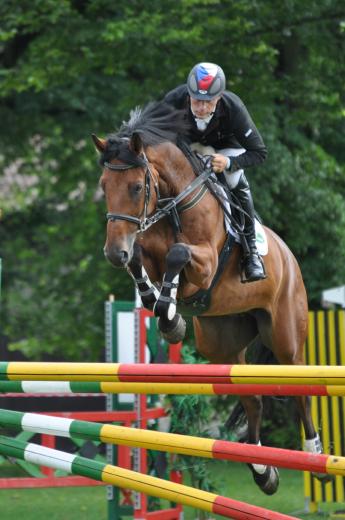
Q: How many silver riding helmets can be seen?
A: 1